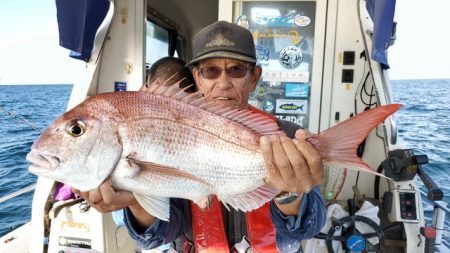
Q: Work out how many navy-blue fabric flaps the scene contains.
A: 2